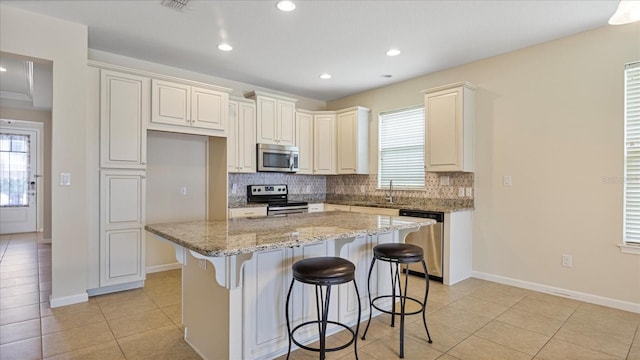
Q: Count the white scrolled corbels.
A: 5